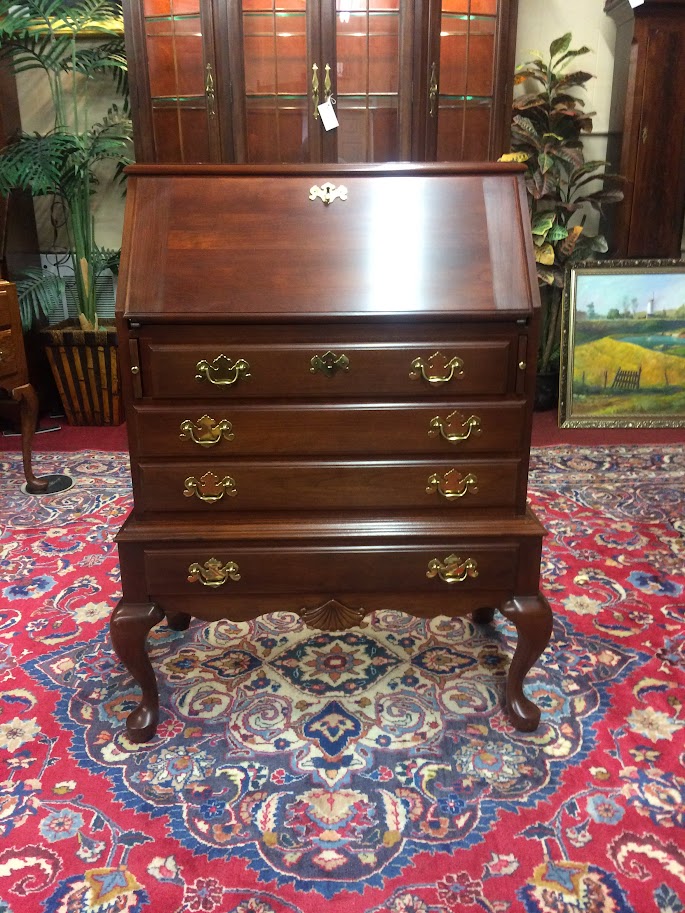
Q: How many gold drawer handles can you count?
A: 8